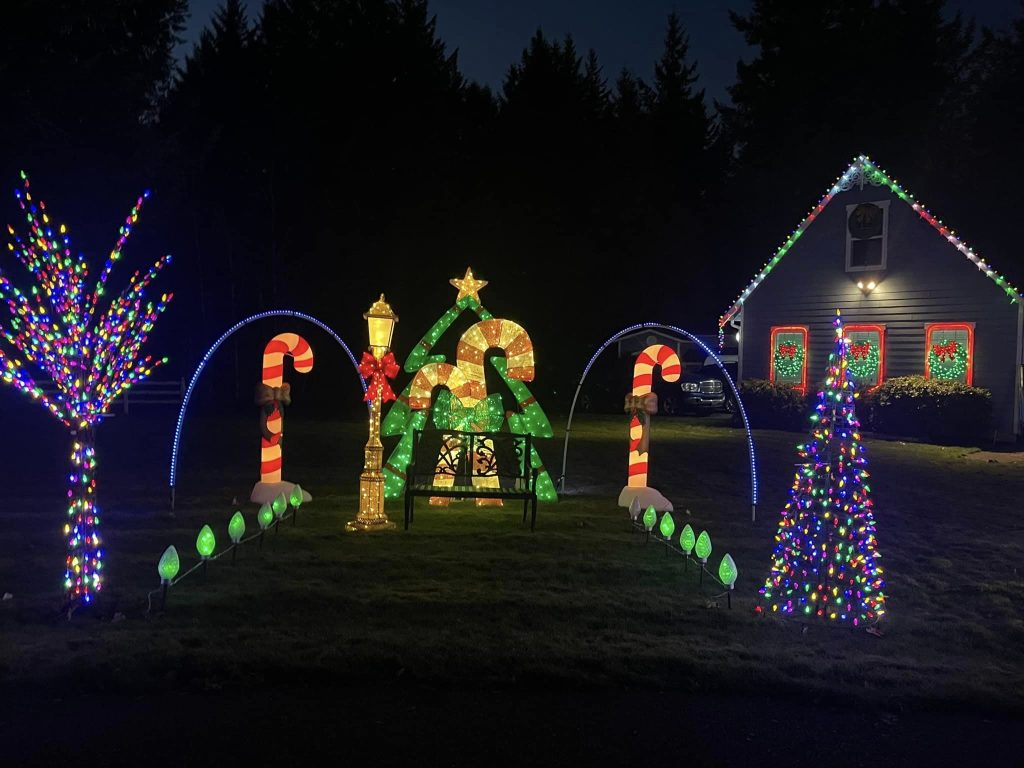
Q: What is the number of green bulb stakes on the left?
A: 6